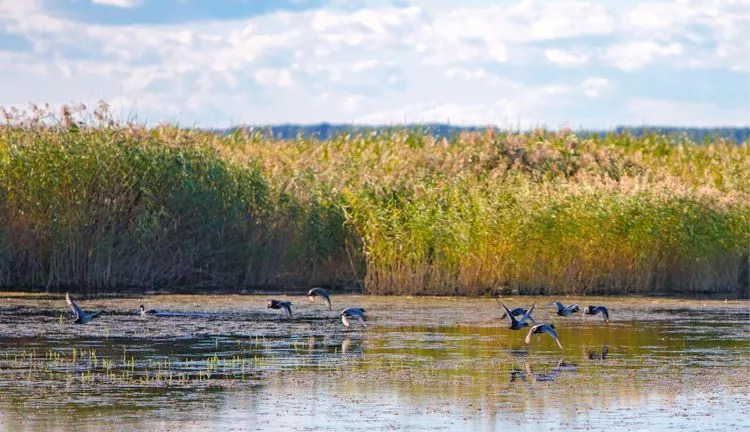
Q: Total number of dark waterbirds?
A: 10